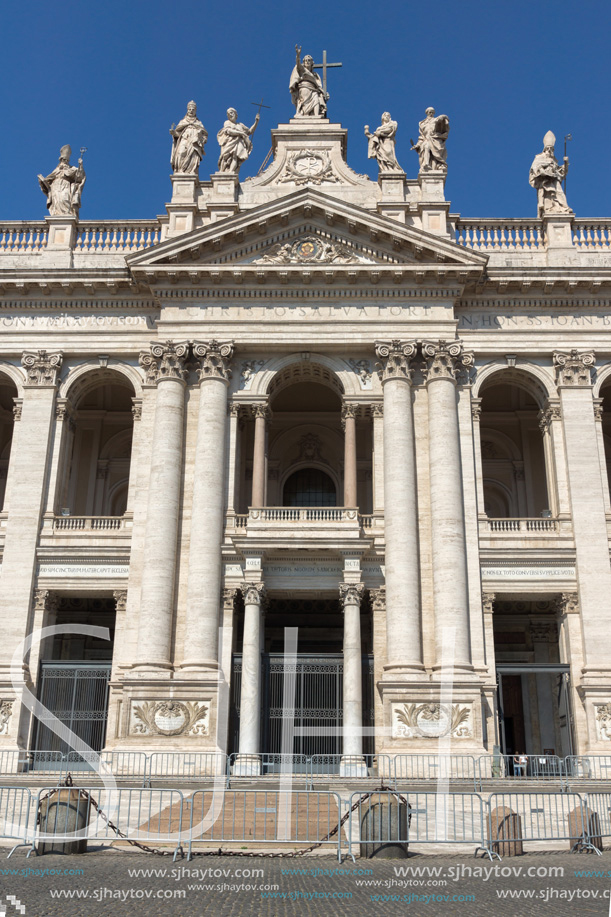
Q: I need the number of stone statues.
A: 7